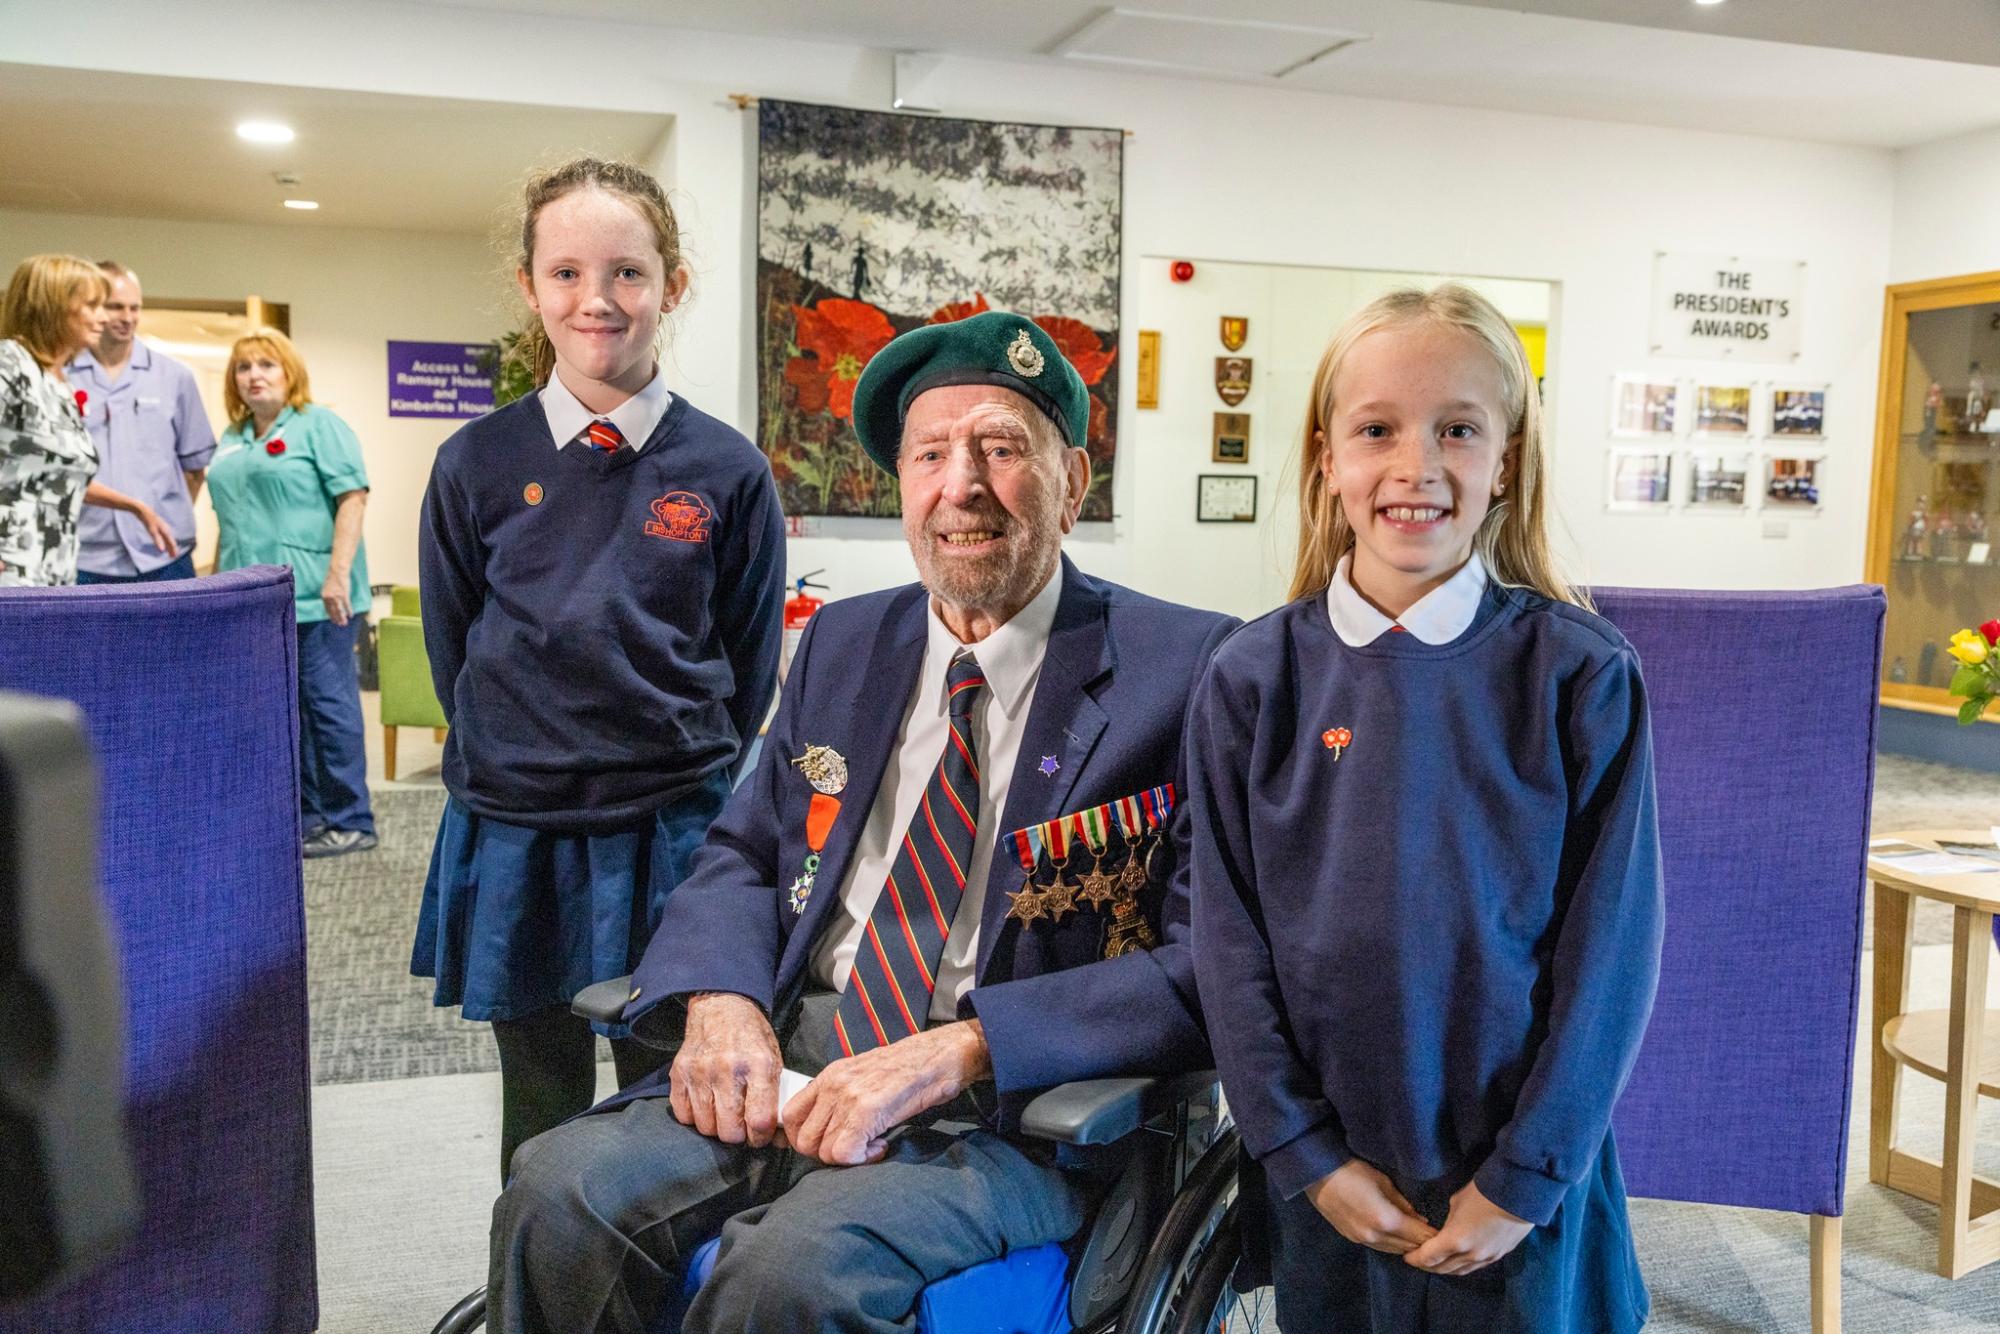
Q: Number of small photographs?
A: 6